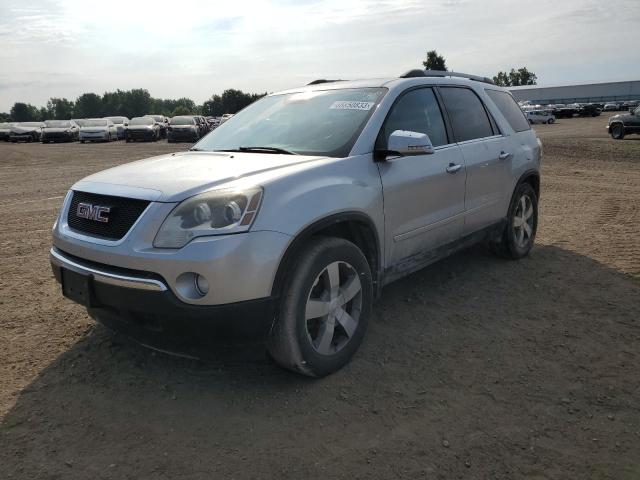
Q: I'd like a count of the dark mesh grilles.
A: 1